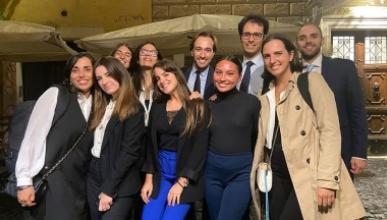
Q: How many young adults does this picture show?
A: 10